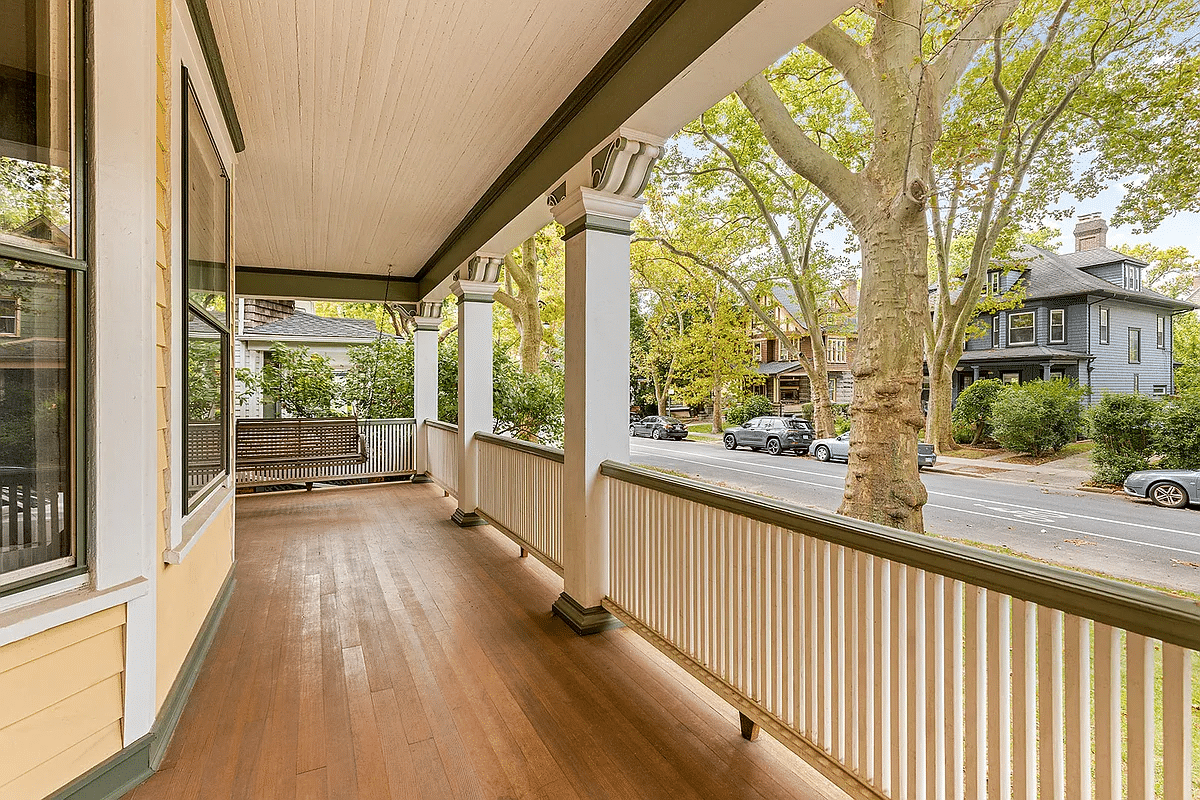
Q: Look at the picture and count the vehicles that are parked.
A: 4